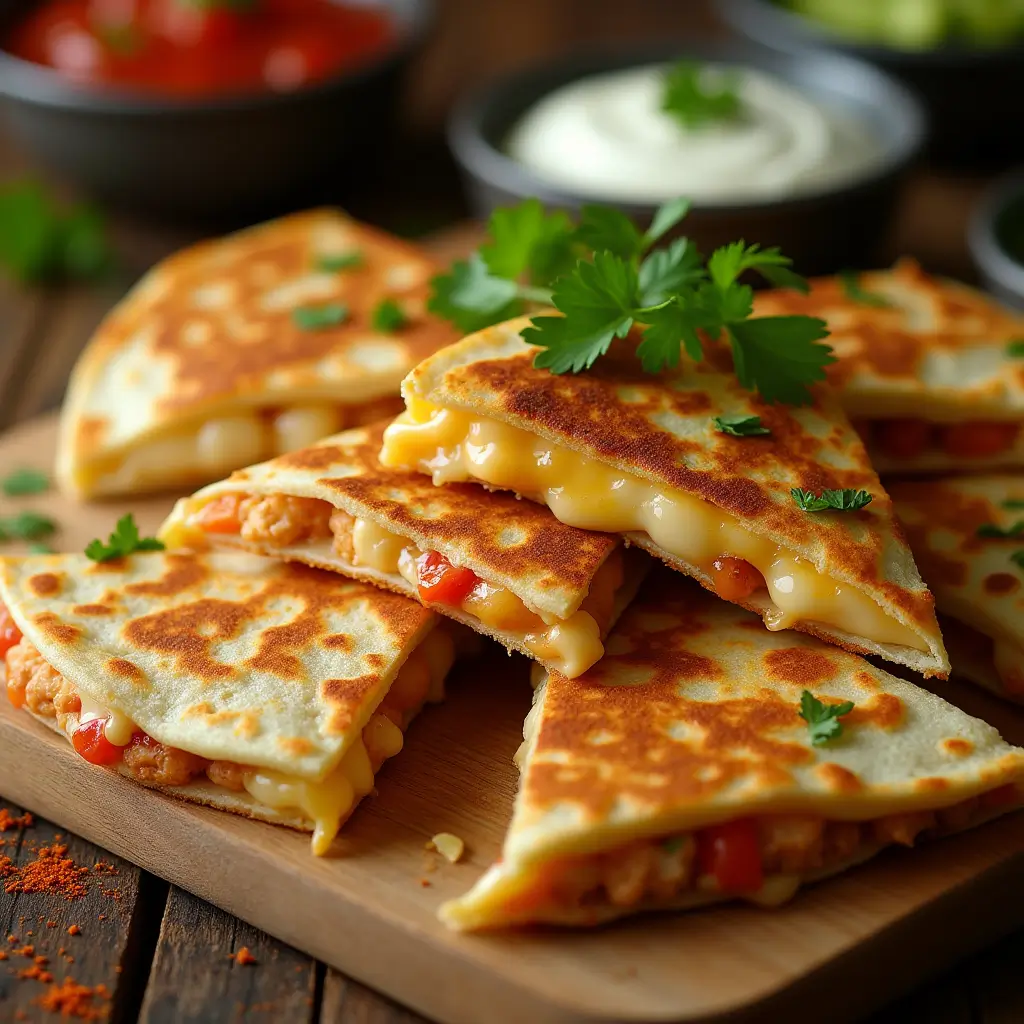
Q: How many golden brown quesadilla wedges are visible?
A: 7